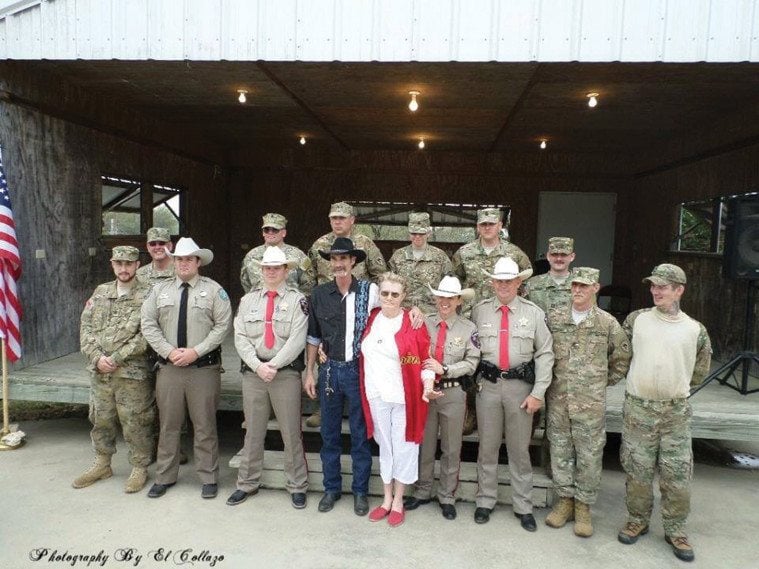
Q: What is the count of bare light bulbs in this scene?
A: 6